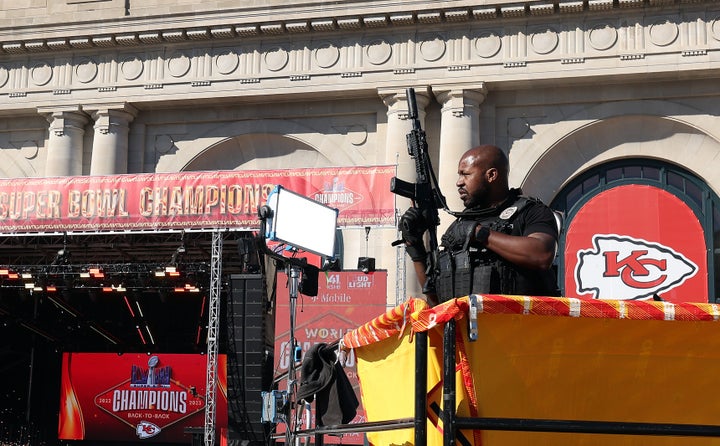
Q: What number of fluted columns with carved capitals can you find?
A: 4